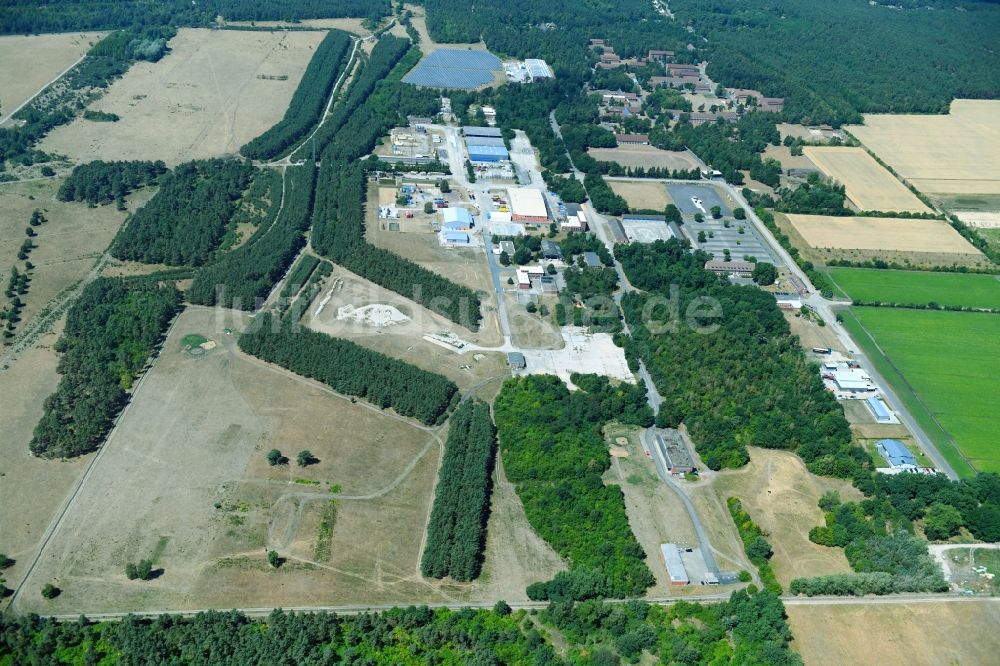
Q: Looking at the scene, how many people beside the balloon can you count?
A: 0